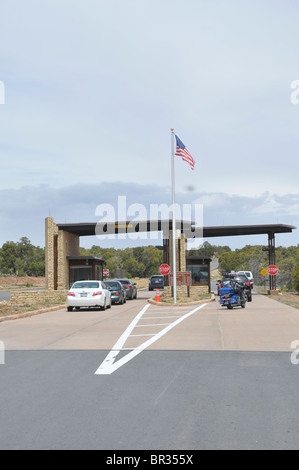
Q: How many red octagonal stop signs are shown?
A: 2